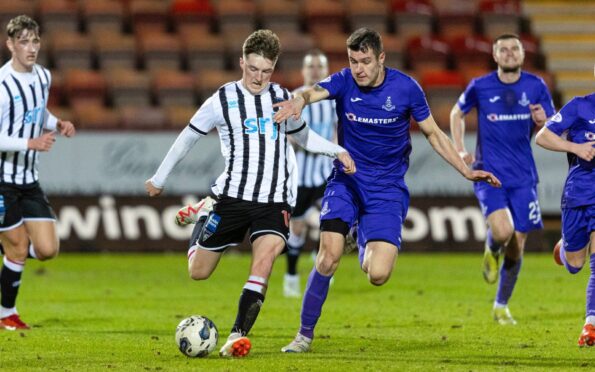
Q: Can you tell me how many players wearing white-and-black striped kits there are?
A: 3